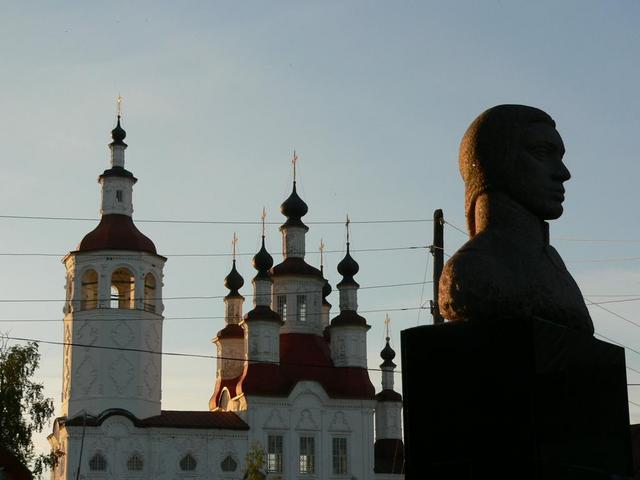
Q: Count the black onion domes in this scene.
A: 7